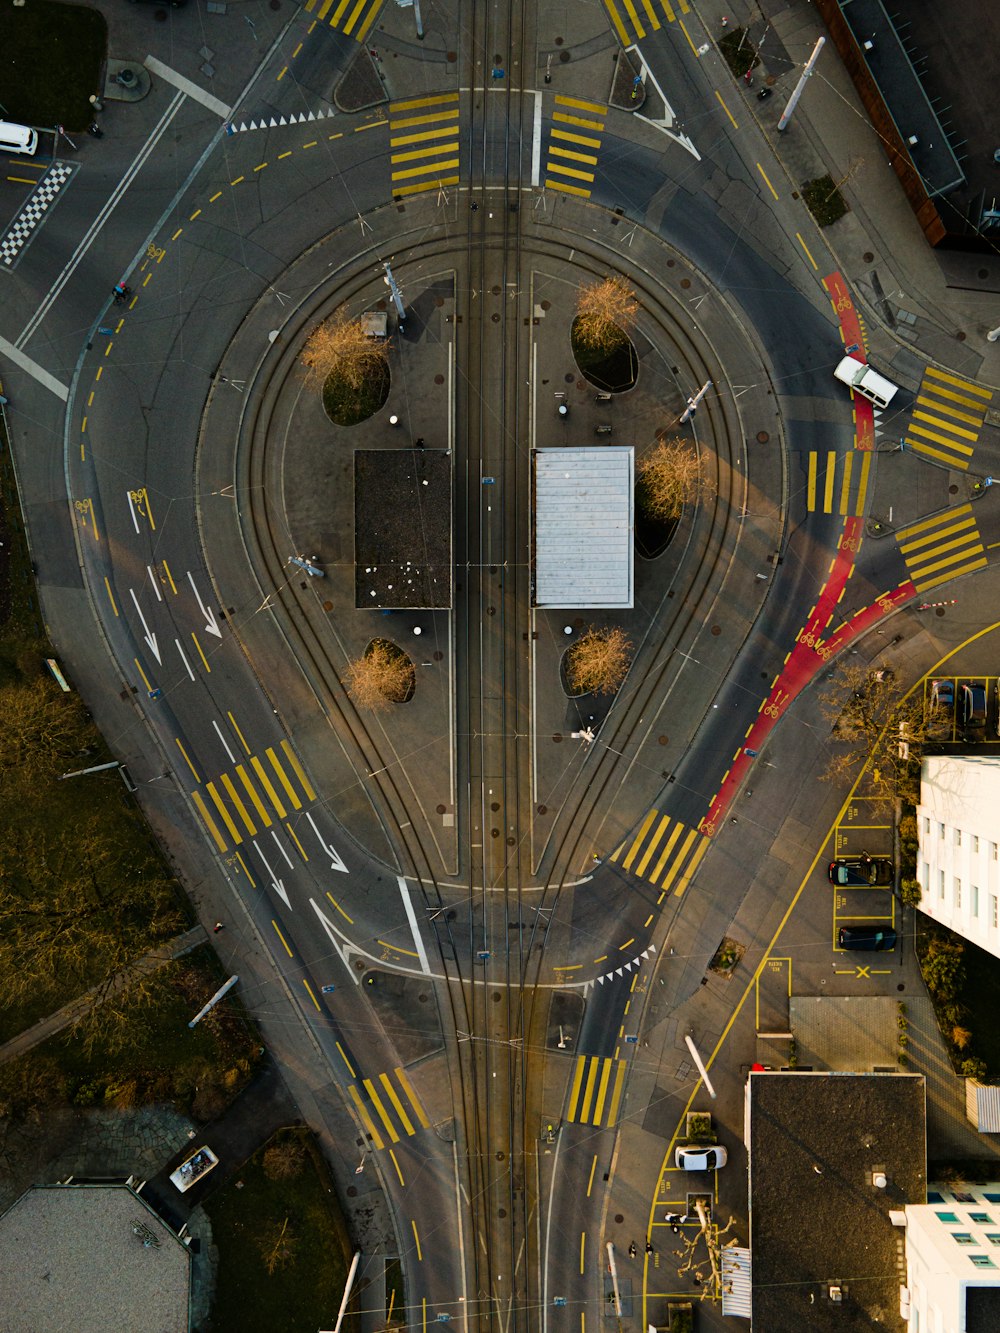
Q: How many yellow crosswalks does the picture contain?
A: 11